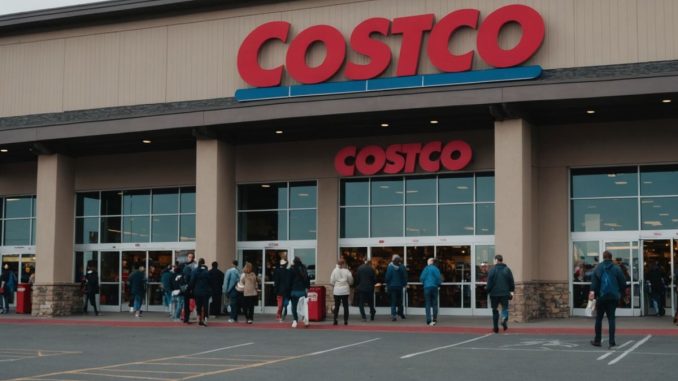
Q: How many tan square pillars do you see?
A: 3